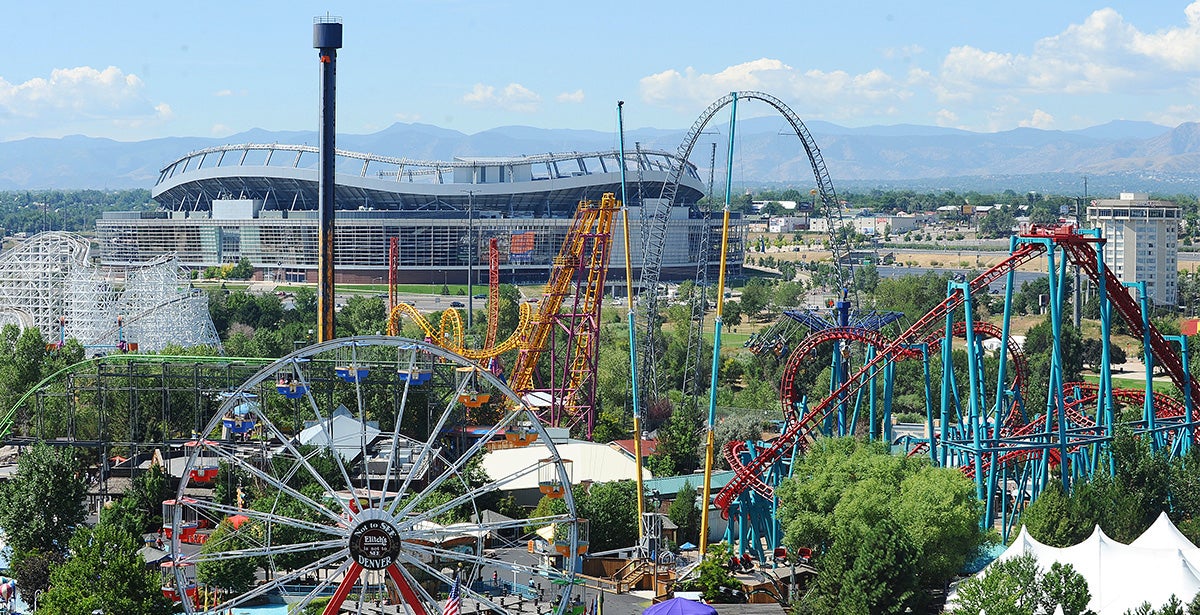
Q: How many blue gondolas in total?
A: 4